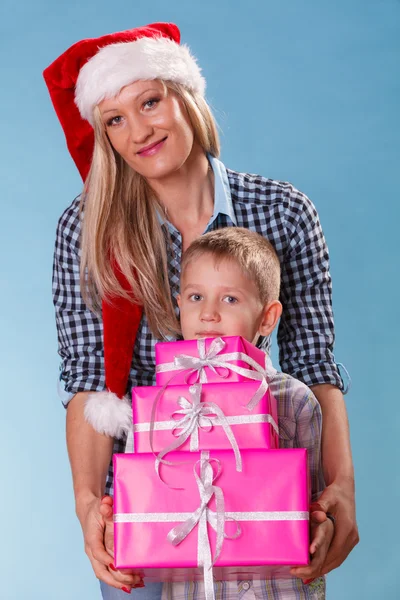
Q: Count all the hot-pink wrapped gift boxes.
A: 3